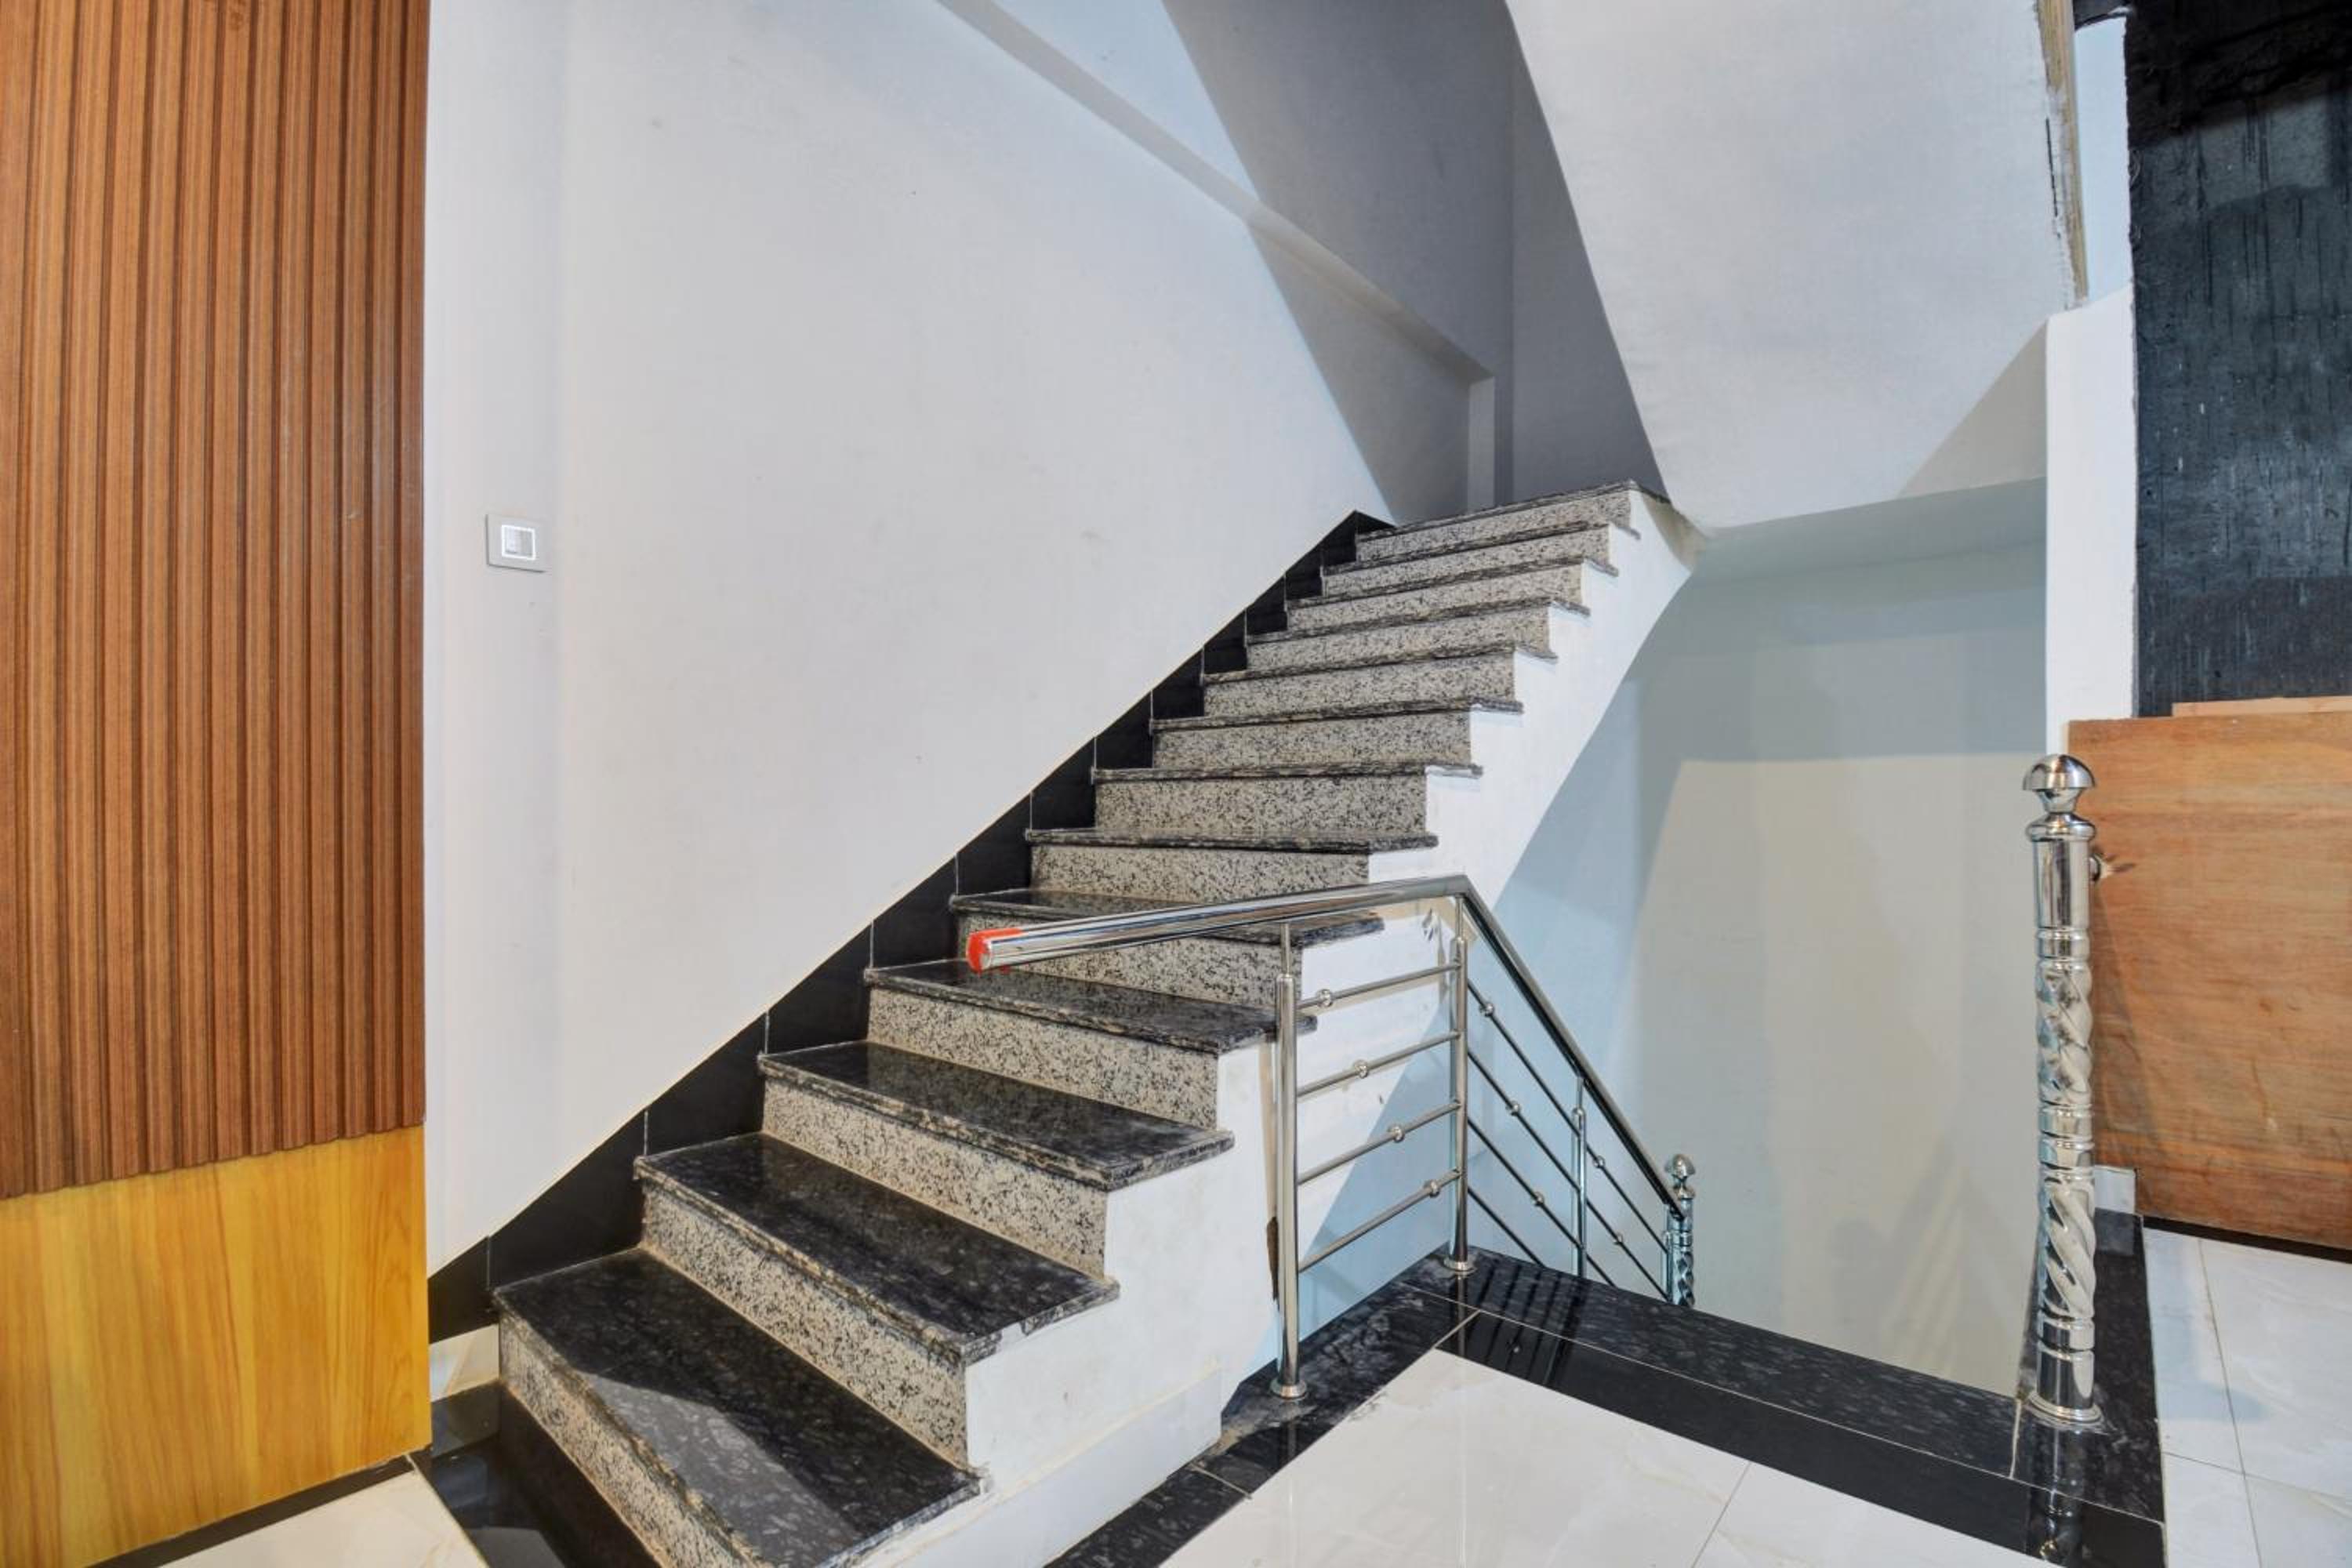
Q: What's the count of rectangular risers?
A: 13